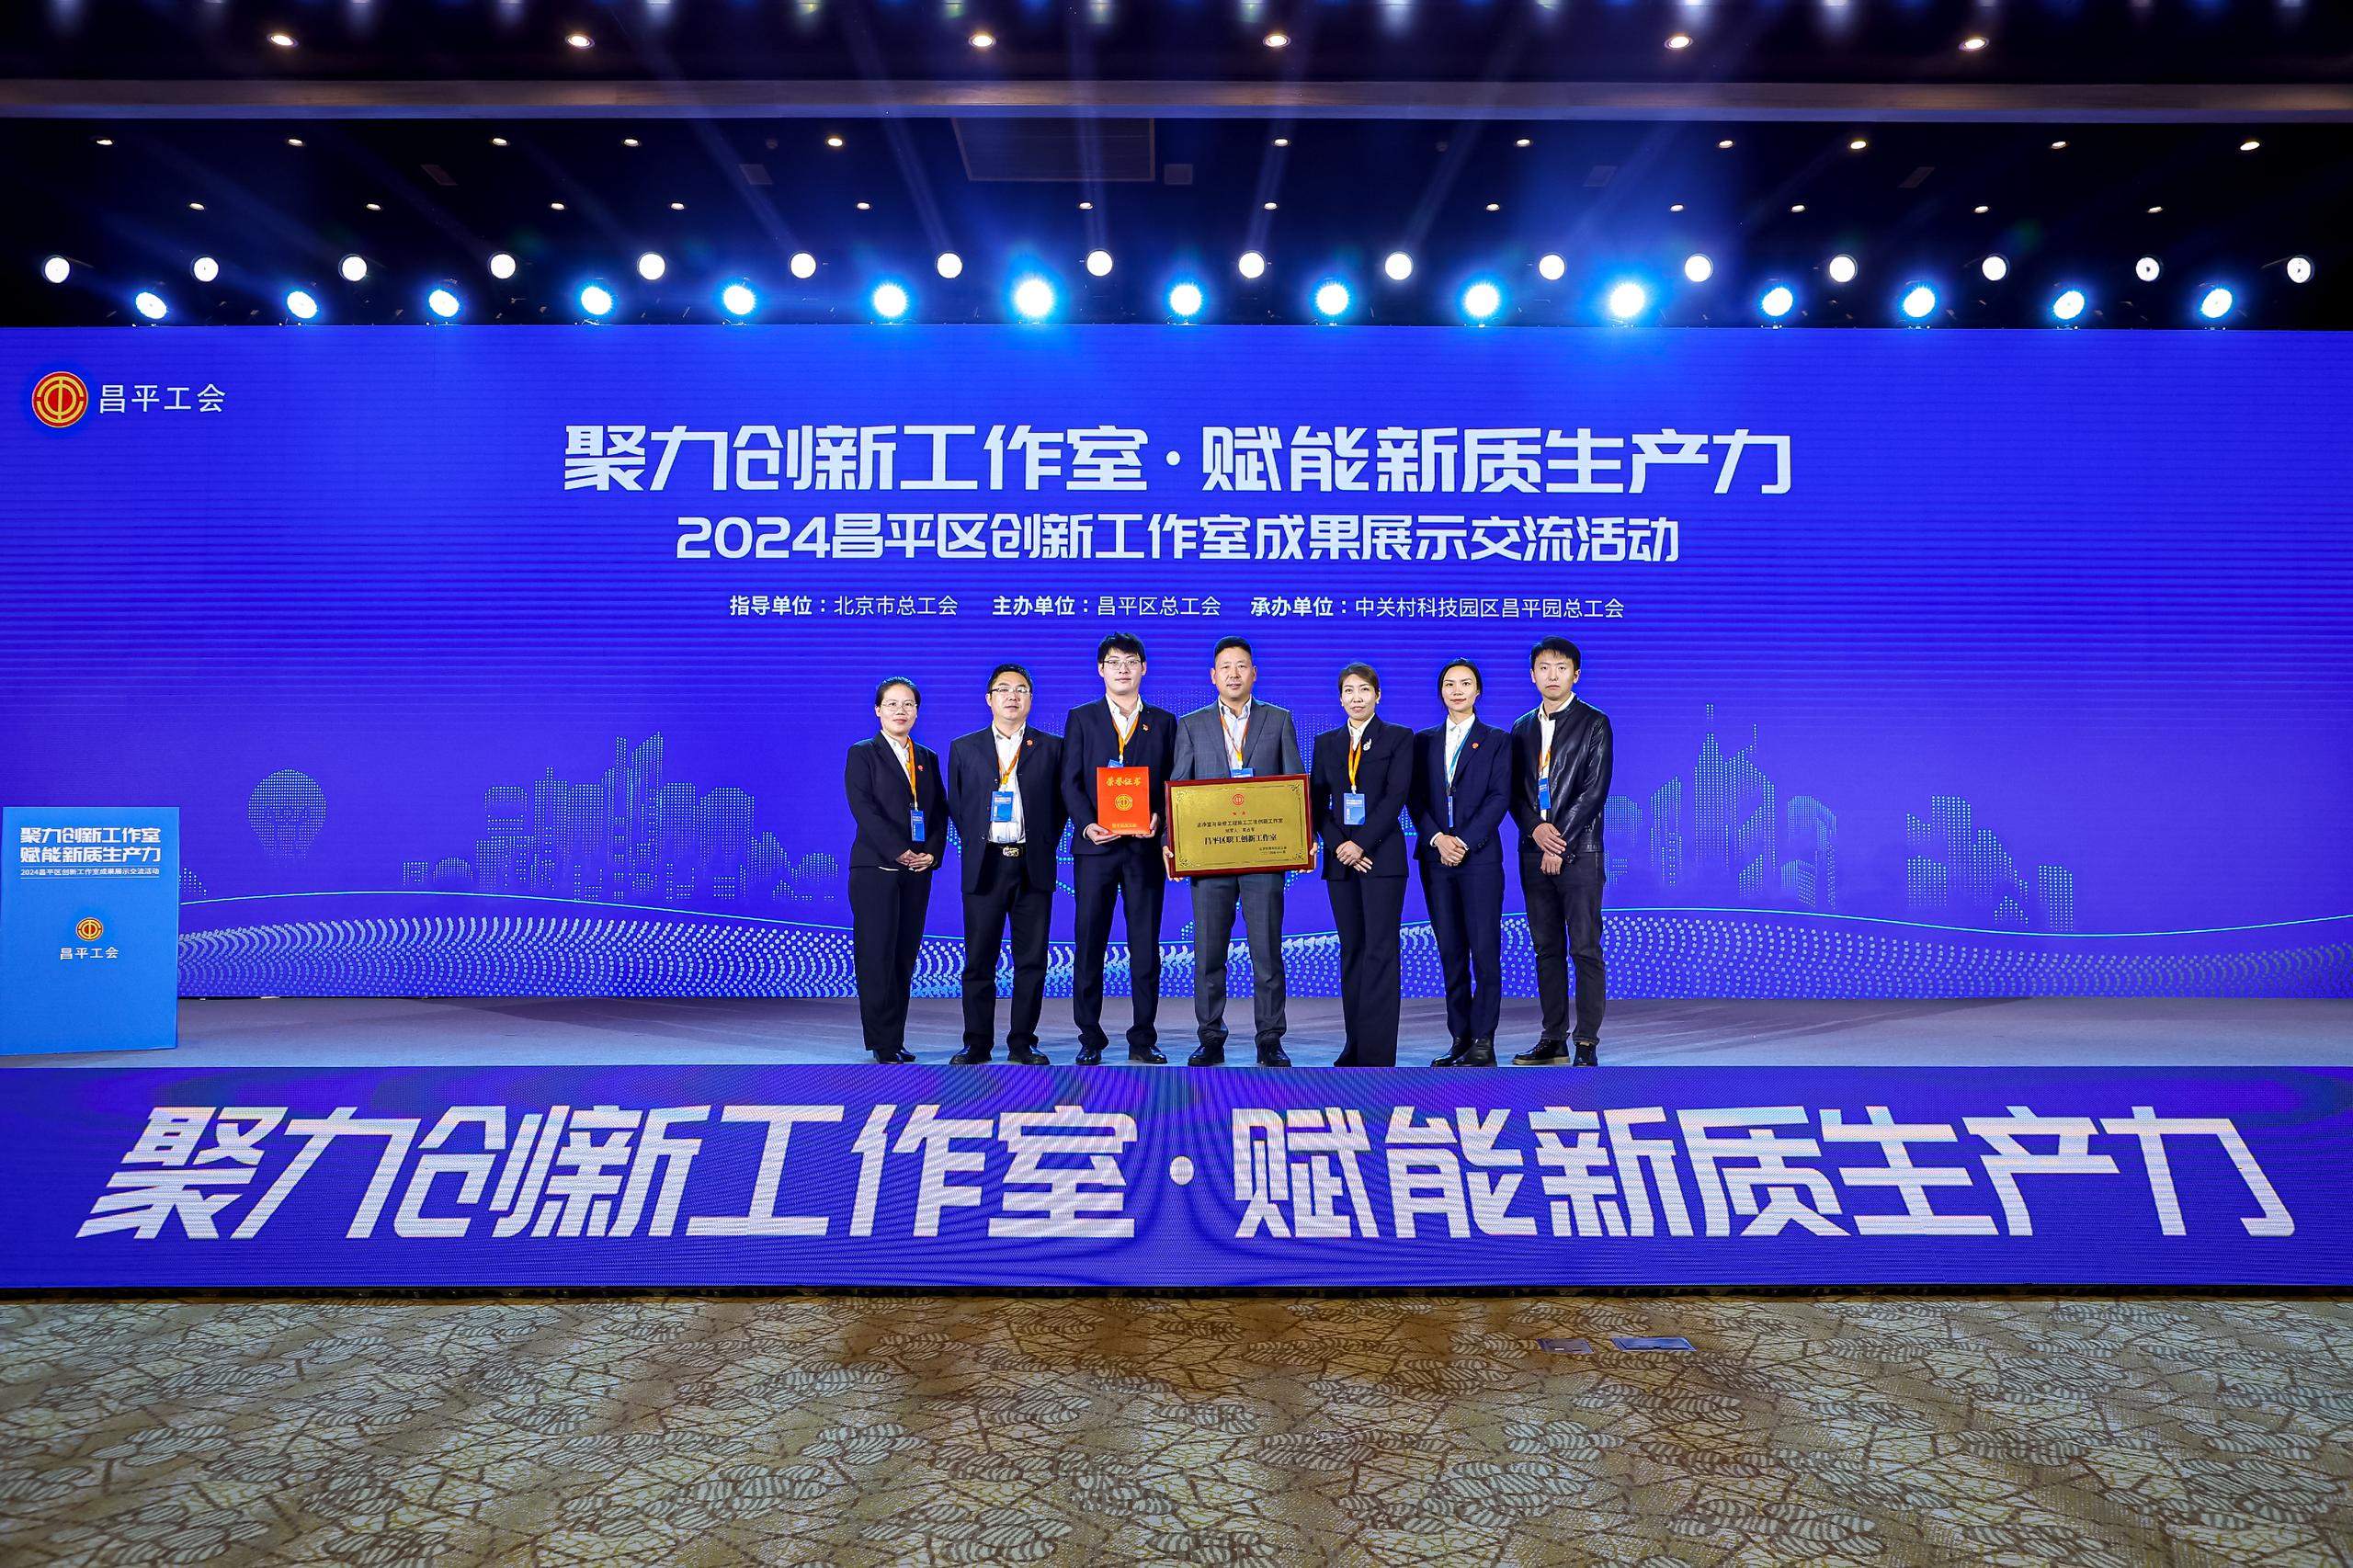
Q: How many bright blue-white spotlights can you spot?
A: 15